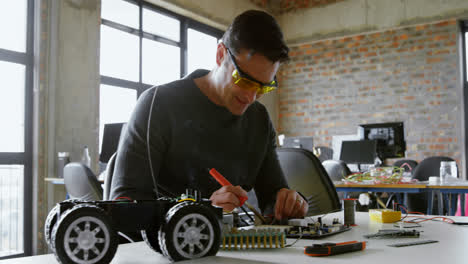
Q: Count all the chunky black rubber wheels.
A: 4